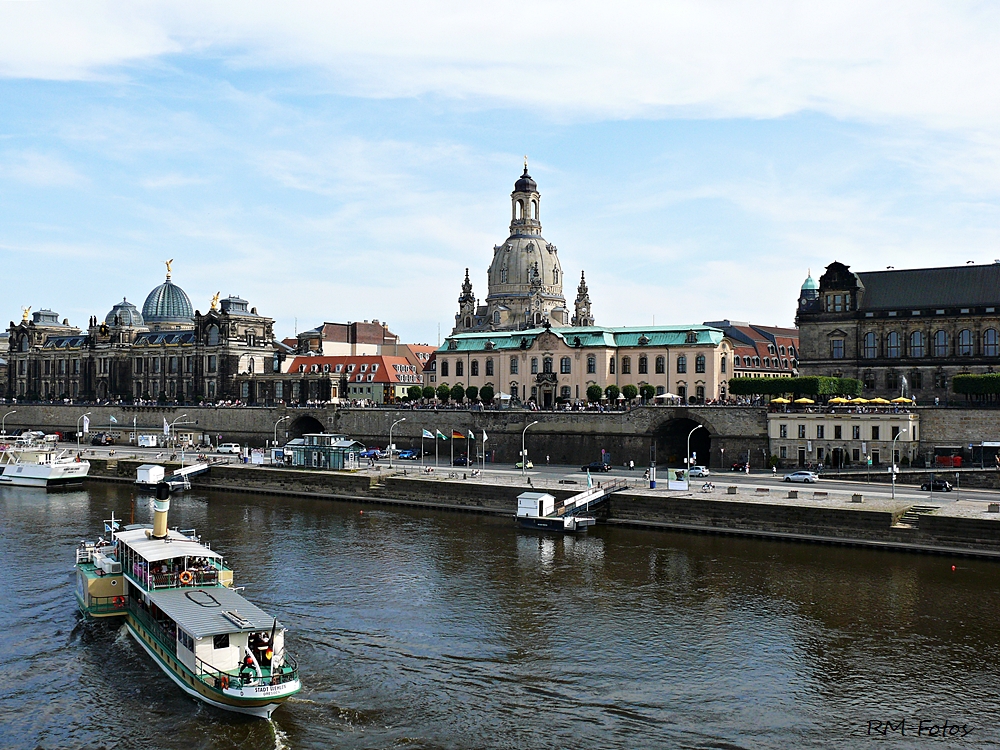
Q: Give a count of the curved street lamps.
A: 8